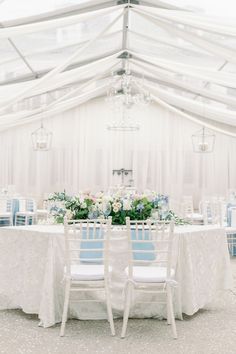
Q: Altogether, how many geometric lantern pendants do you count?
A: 2